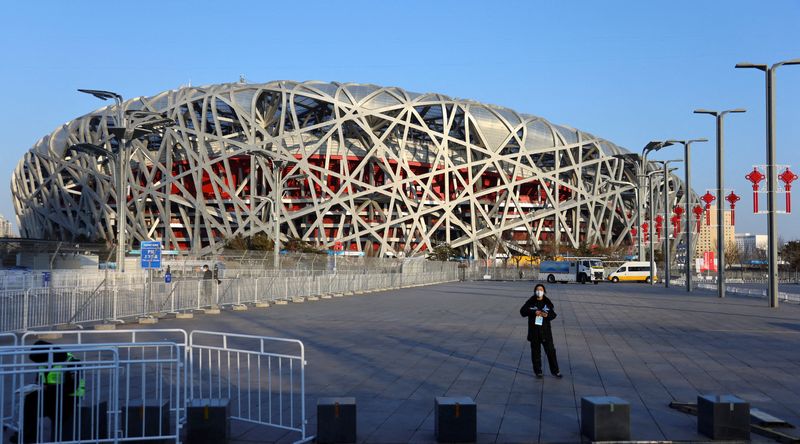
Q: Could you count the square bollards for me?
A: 7